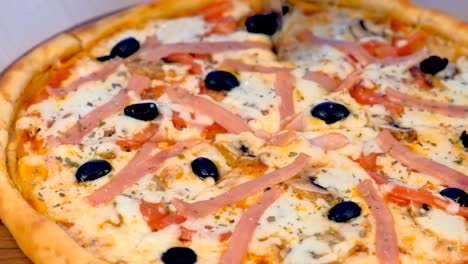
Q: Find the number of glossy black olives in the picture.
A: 12